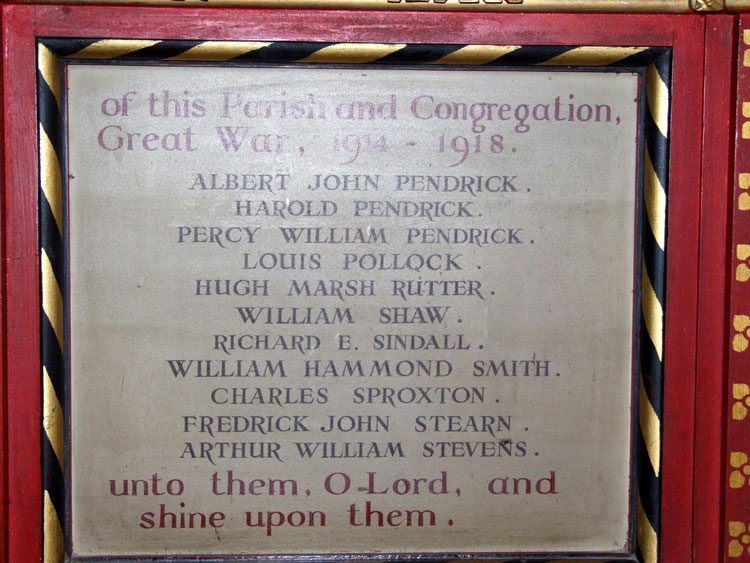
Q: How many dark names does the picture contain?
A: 11